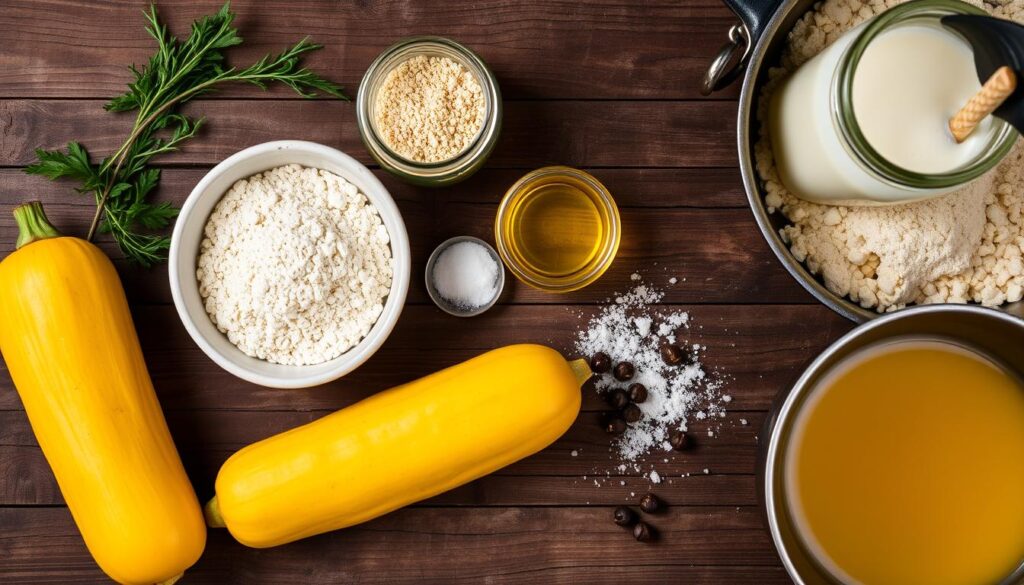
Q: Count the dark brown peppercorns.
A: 11